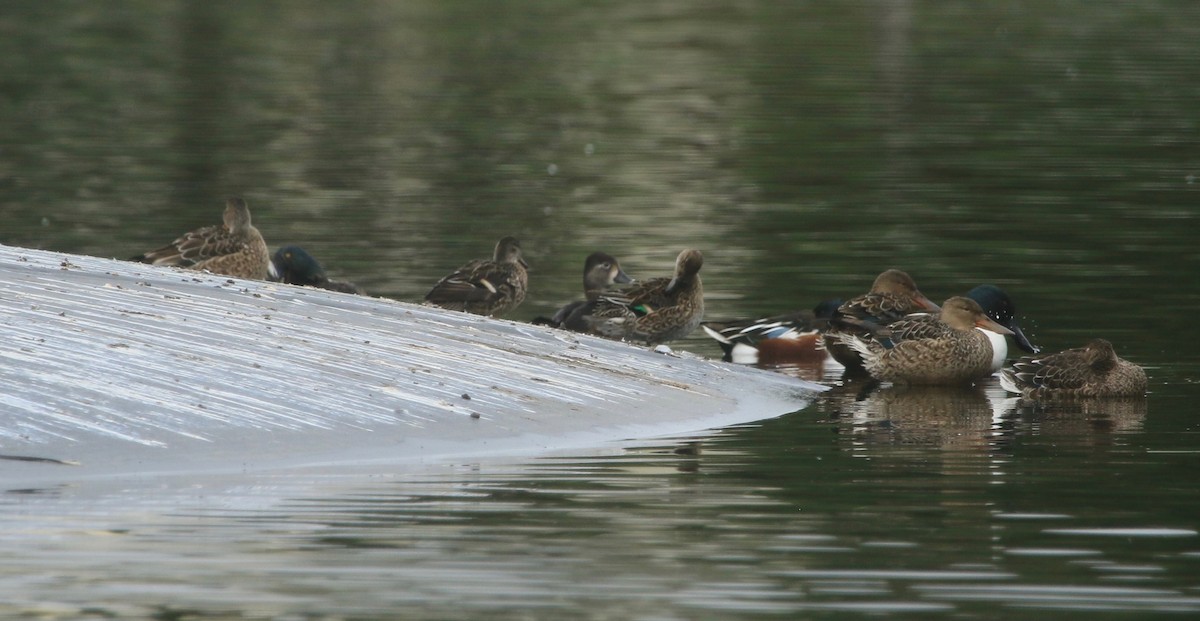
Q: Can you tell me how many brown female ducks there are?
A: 7